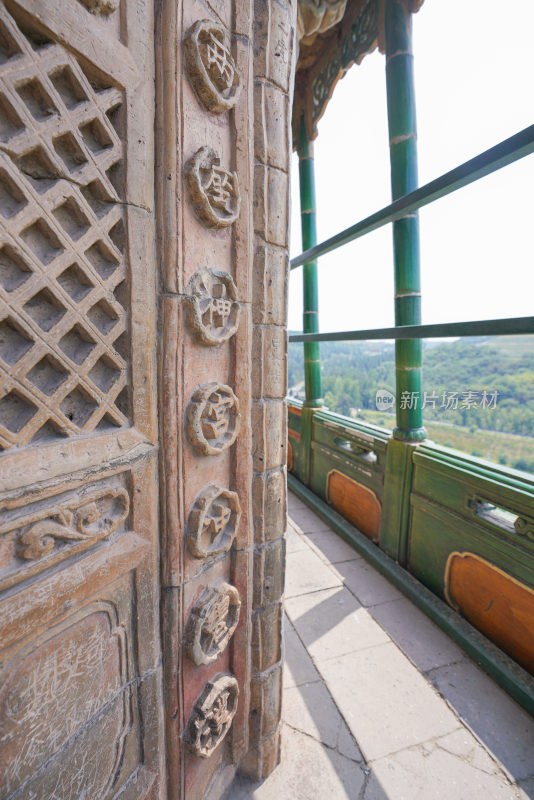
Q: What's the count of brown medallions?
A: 7